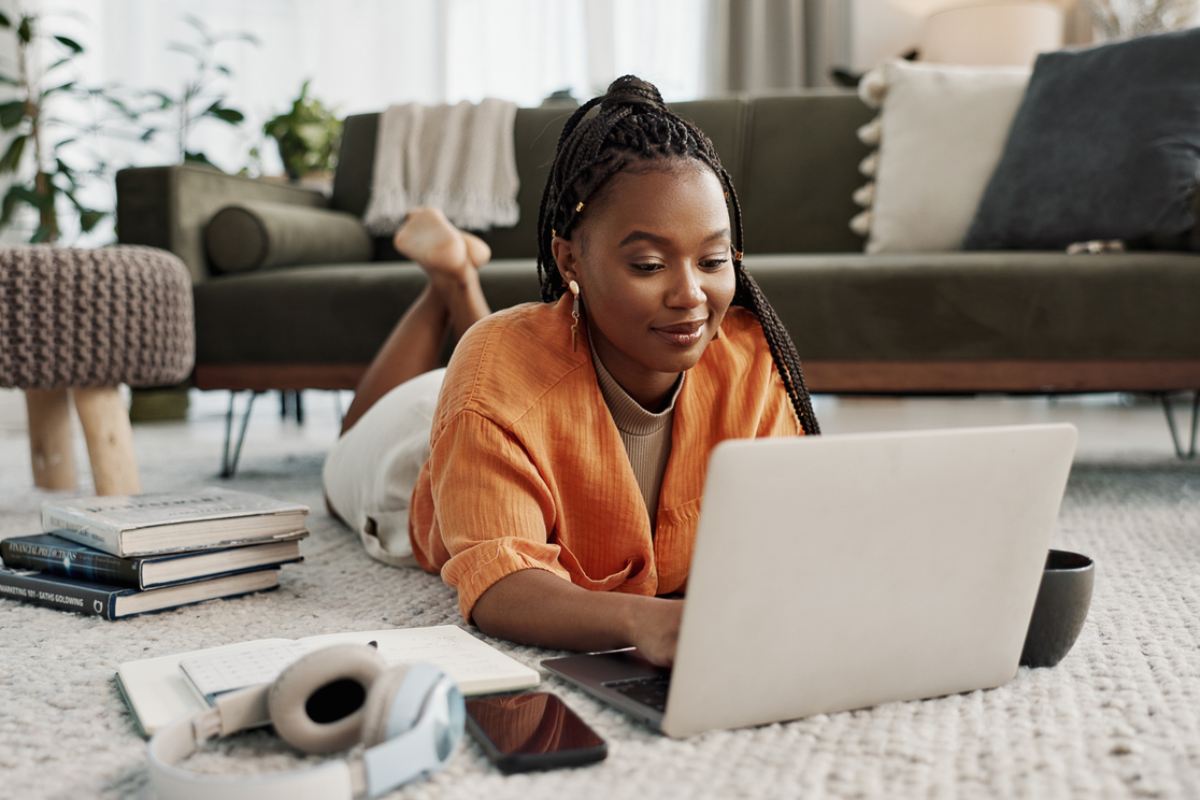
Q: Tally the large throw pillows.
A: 2